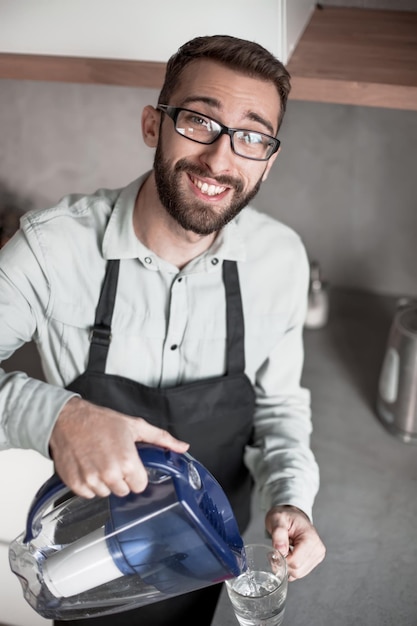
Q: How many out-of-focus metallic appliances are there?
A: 1